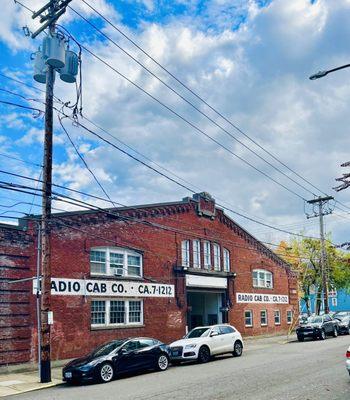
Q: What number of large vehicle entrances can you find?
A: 1